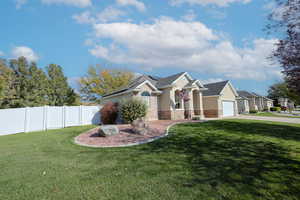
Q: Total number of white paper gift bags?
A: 0